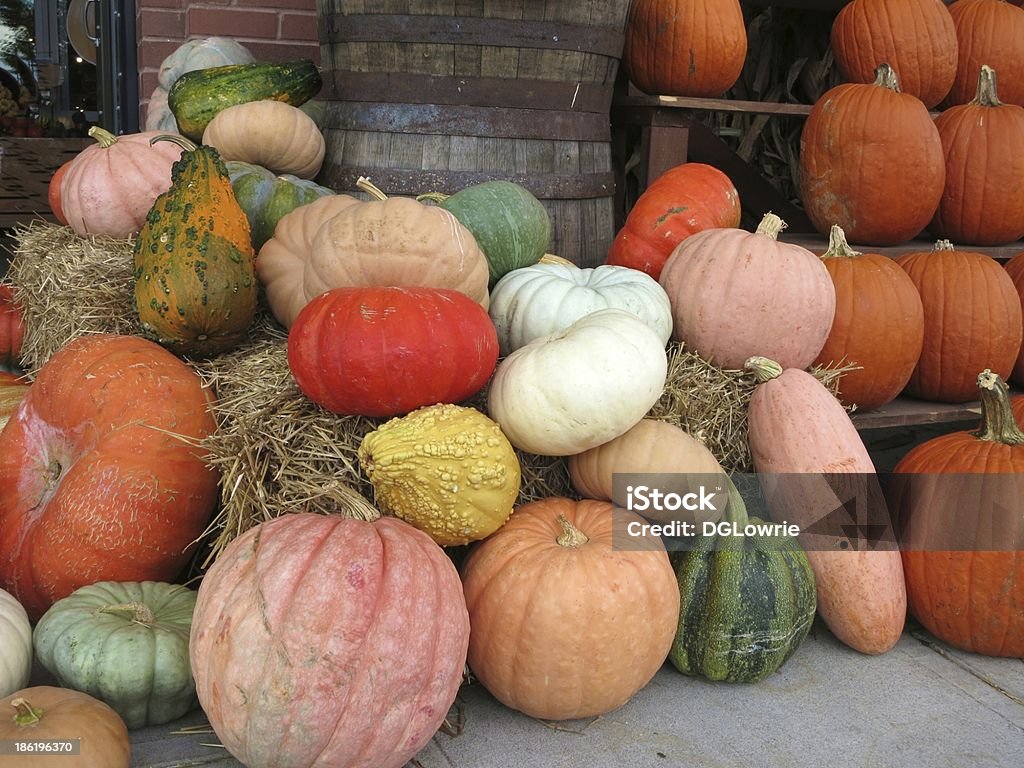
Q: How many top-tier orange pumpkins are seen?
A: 3